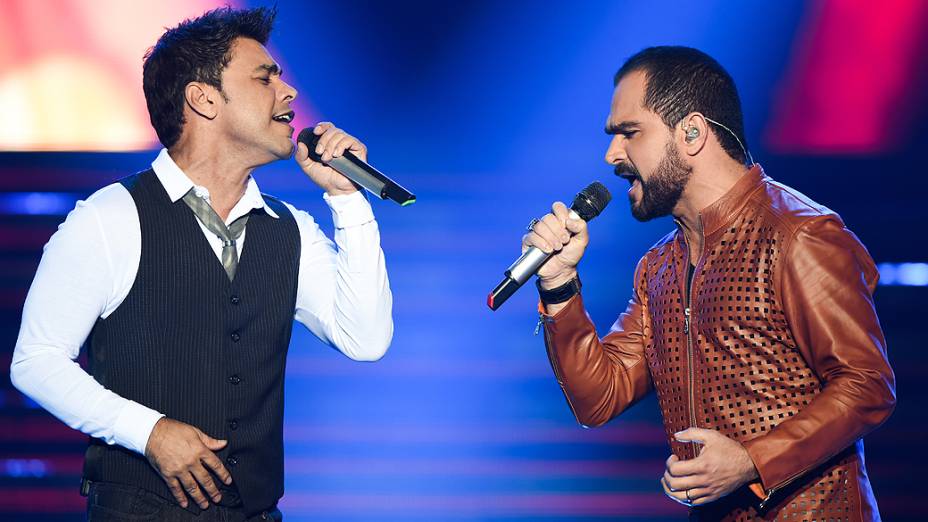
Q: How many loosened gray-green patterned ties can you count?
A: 1